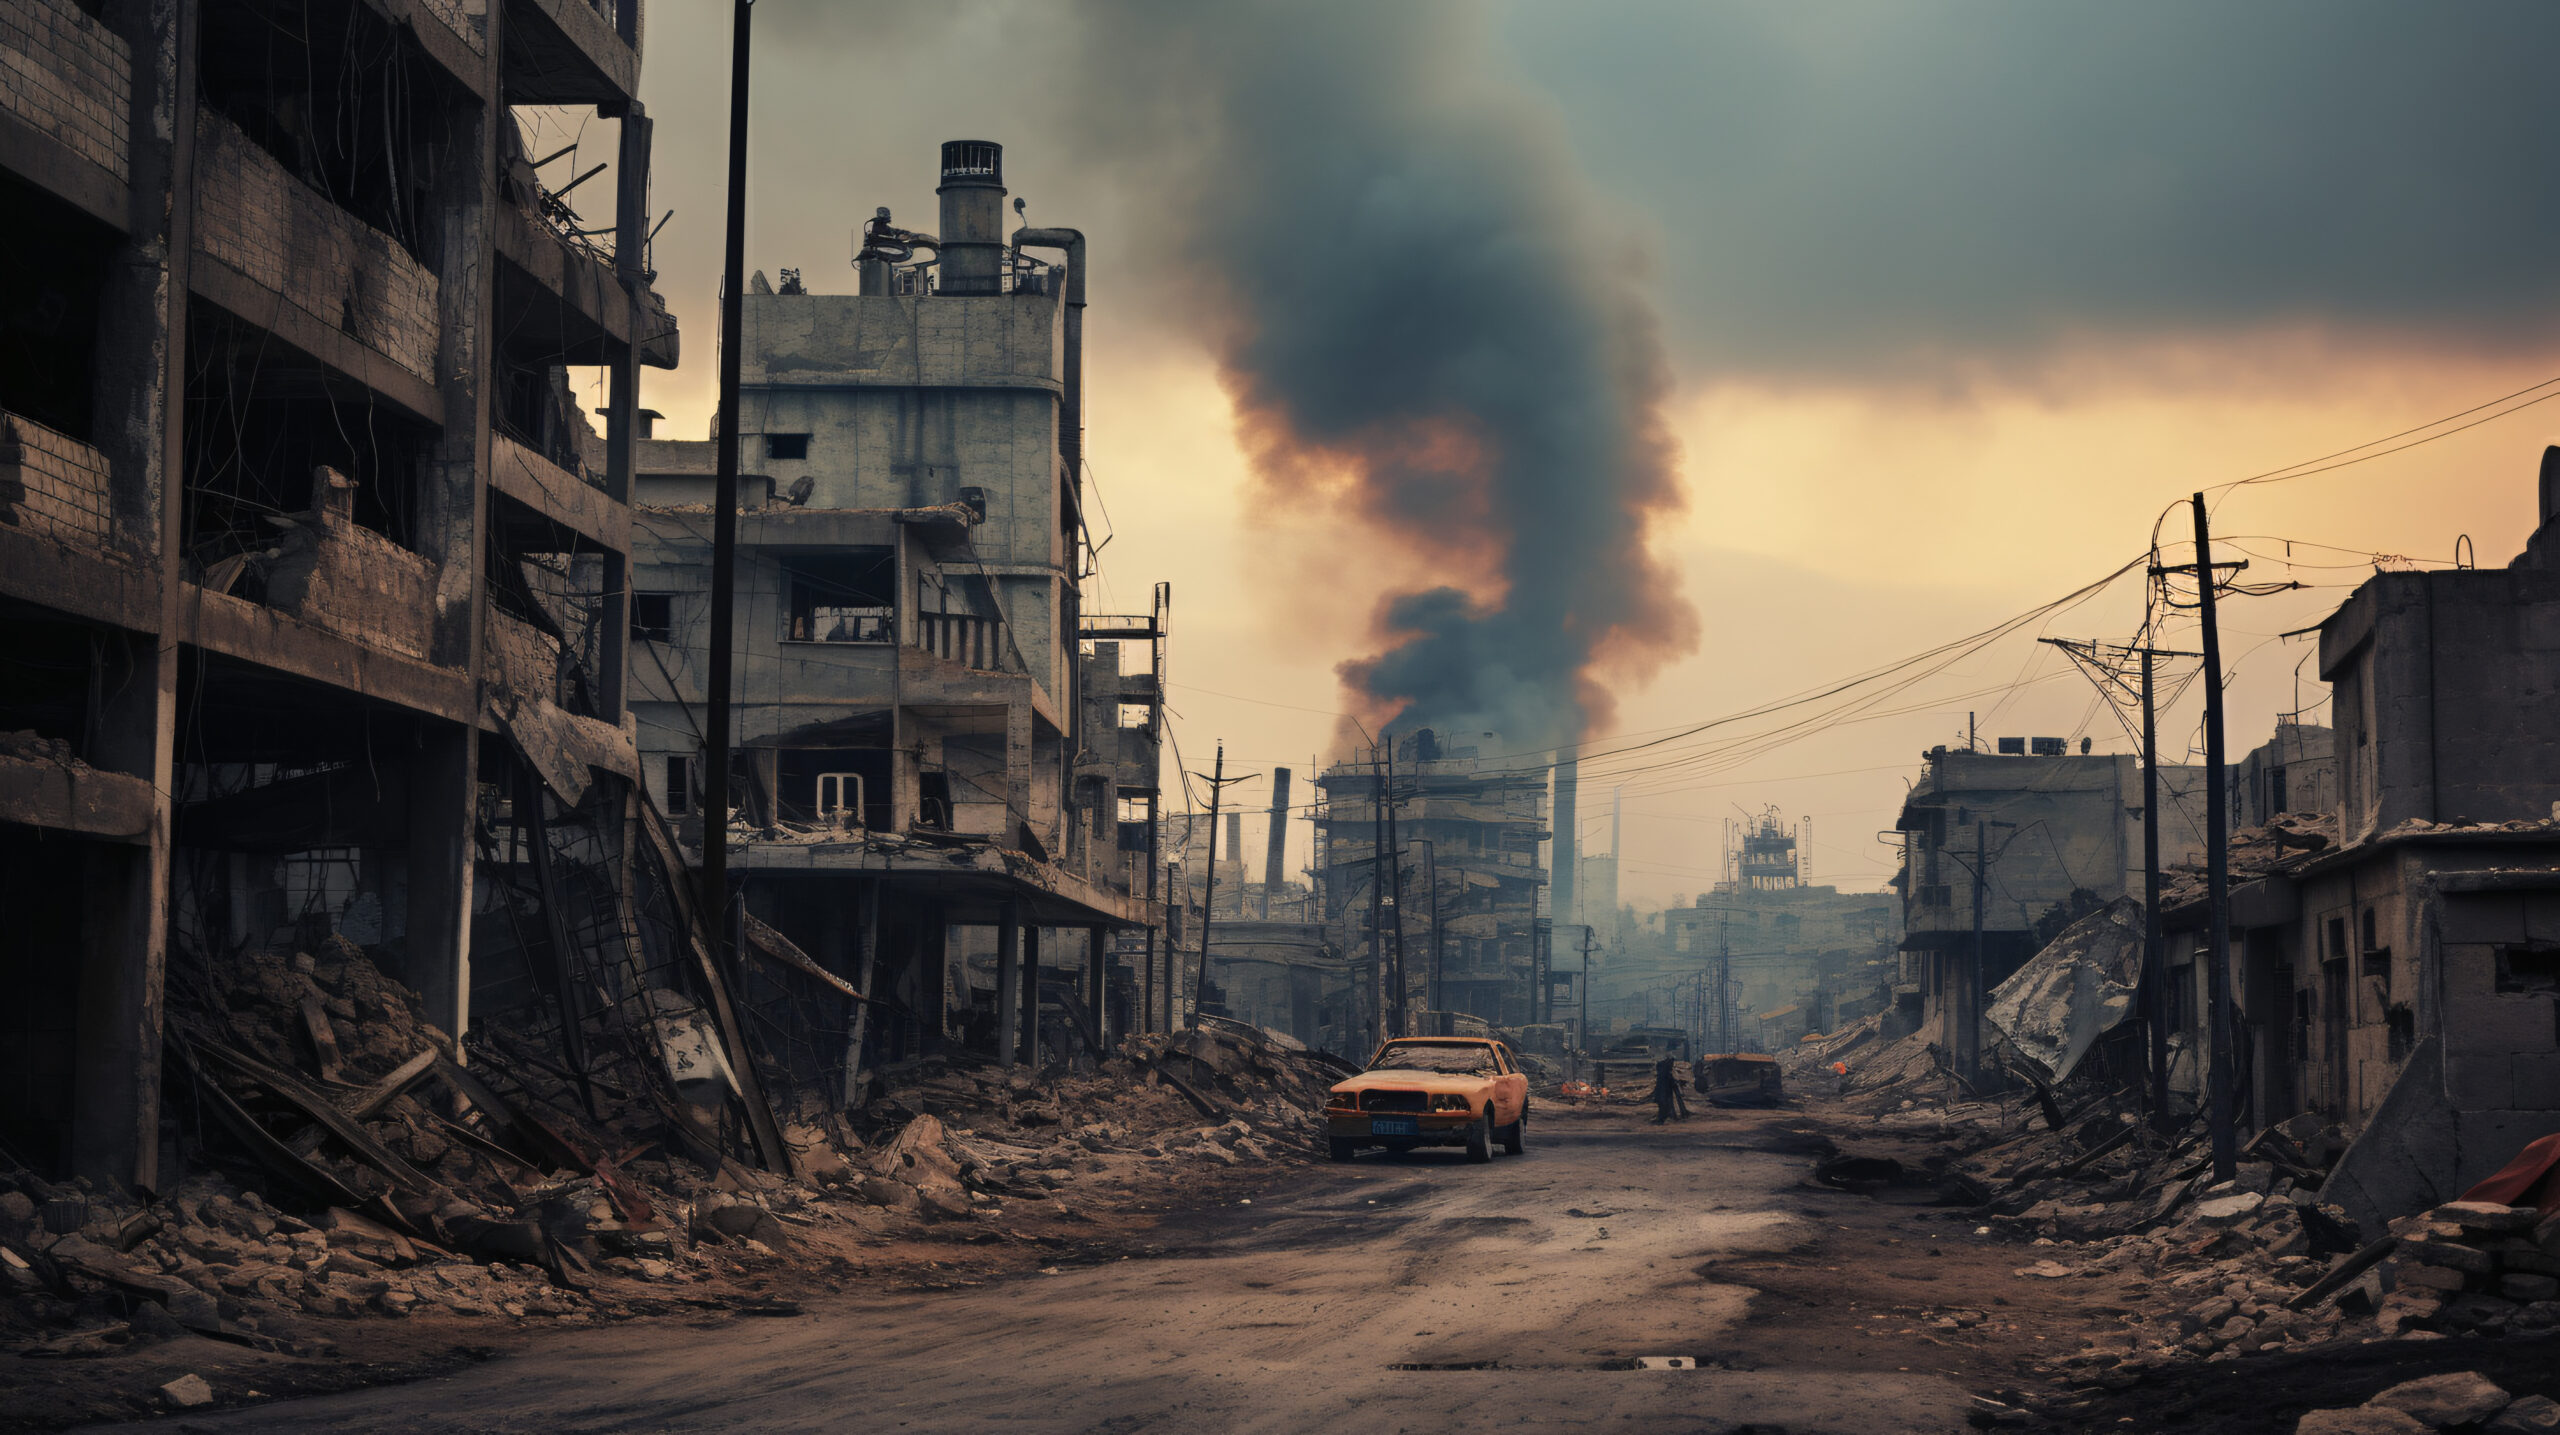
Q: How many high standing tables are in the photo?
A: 0